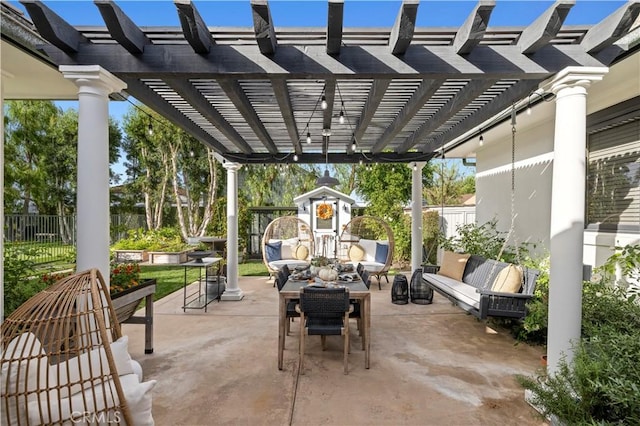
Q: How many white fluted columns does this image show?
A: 4